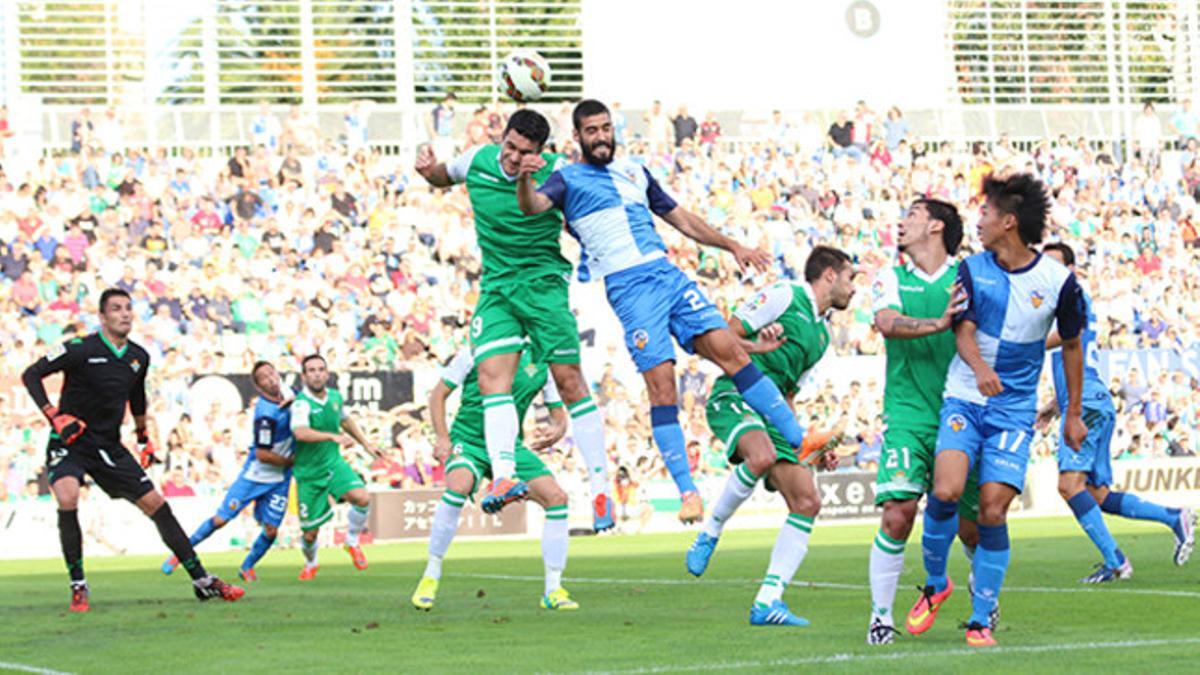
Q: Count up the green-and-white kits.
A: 5